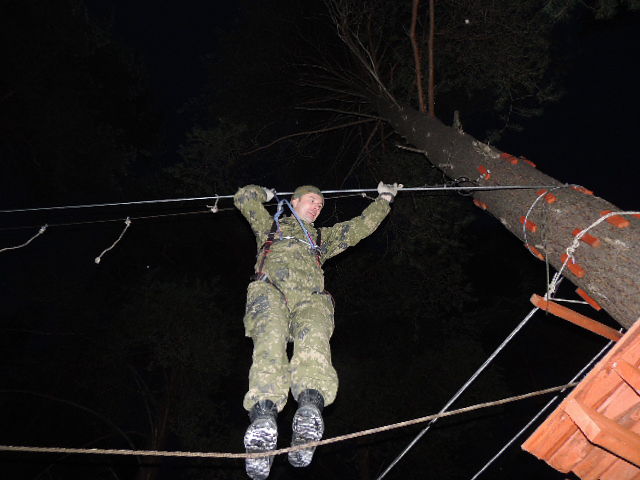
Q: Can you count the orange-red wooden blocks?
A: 13